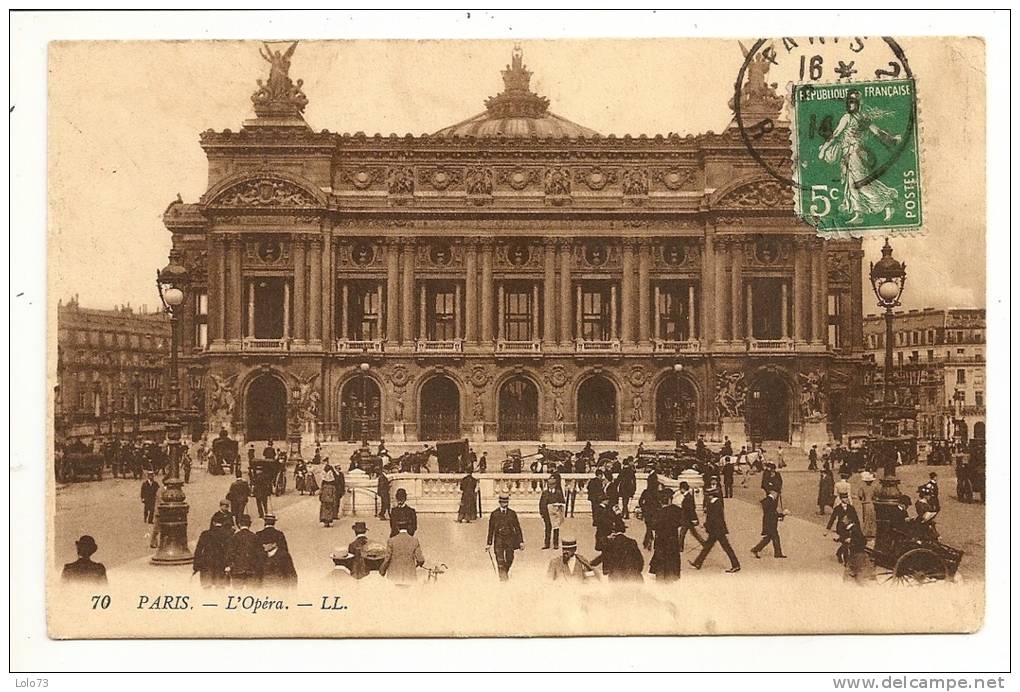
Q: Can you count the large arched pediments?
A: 2